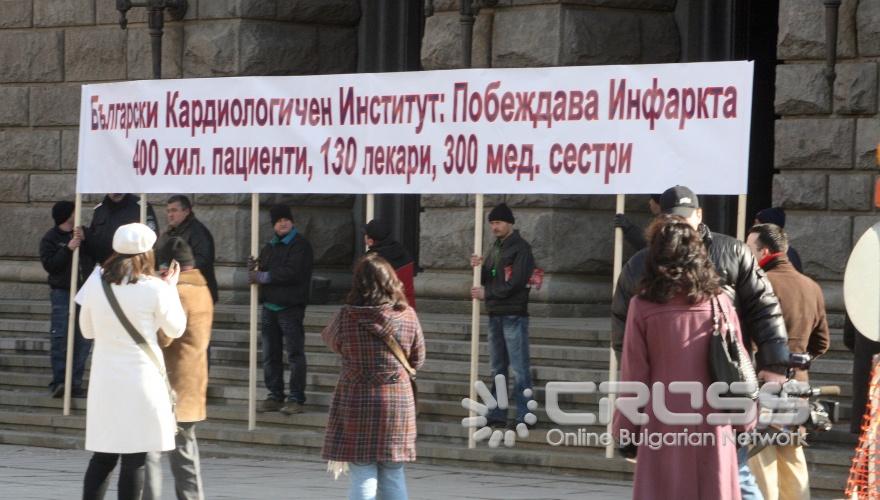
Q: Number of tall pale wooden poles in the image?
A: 7